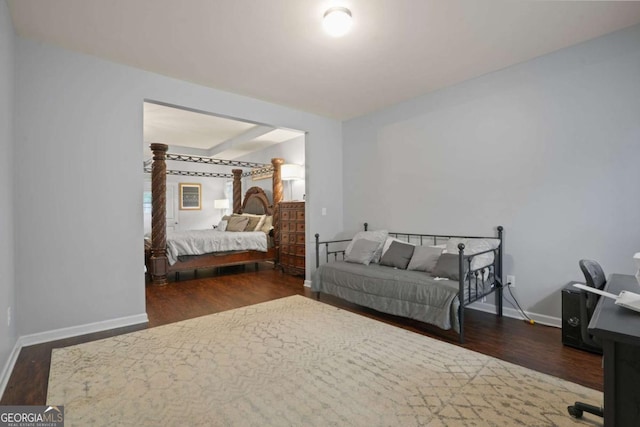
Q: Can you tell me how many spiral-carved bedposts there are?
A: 3